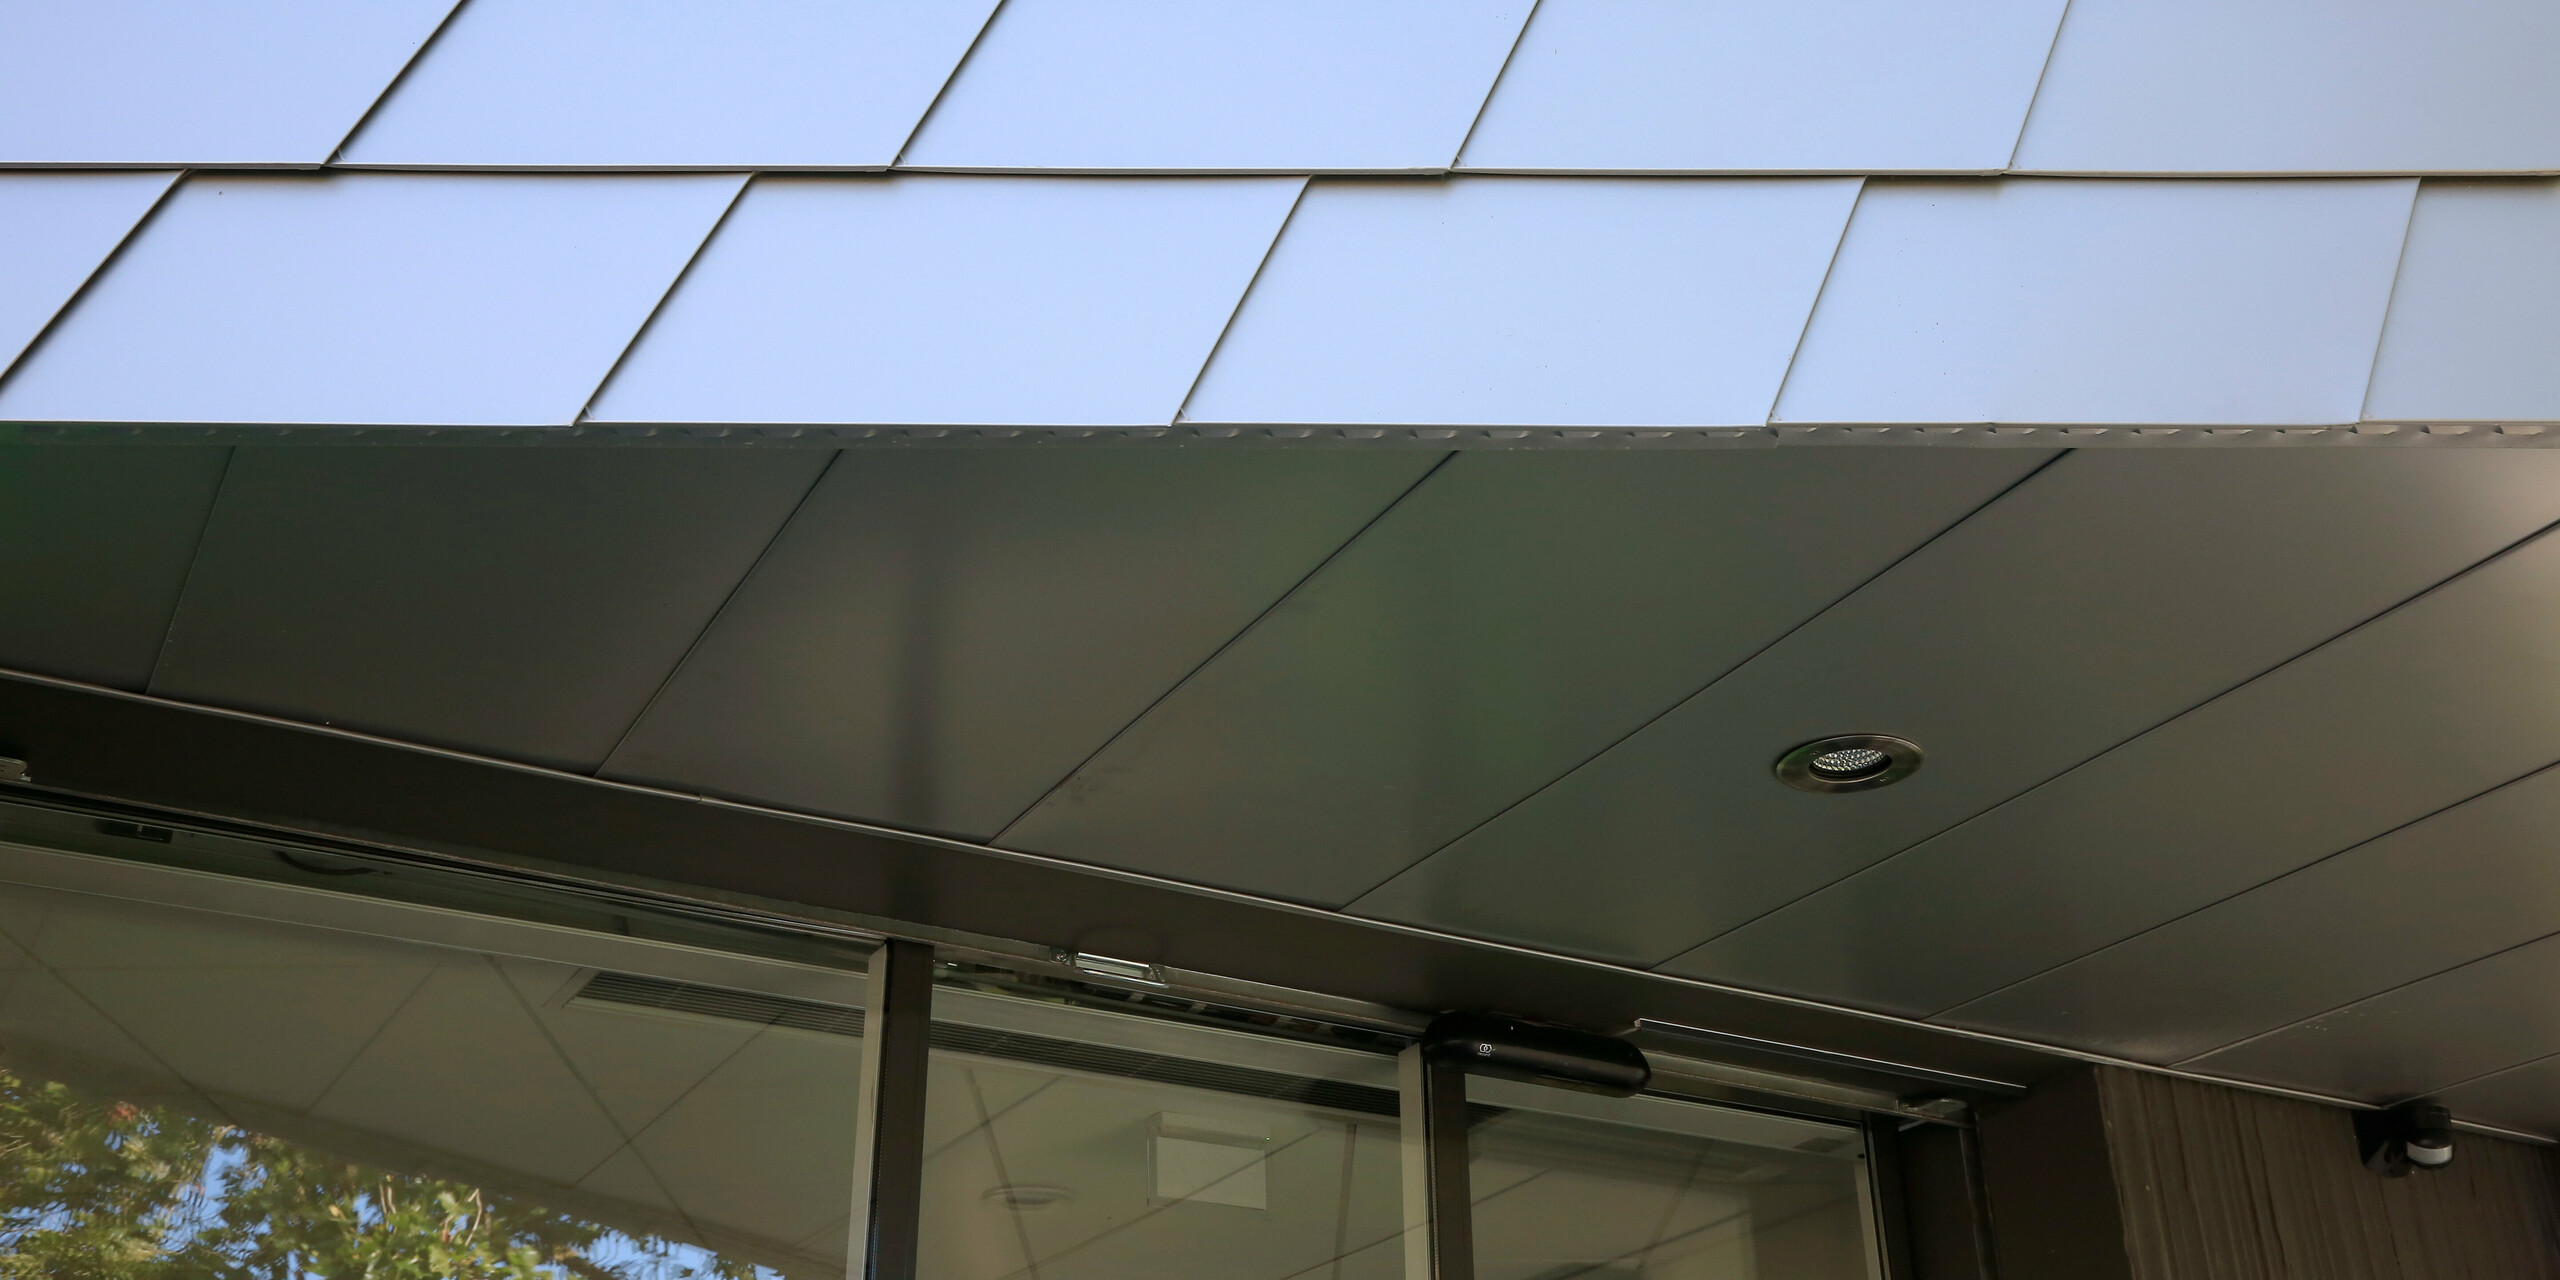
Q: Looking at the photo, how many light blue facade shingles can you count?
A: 11